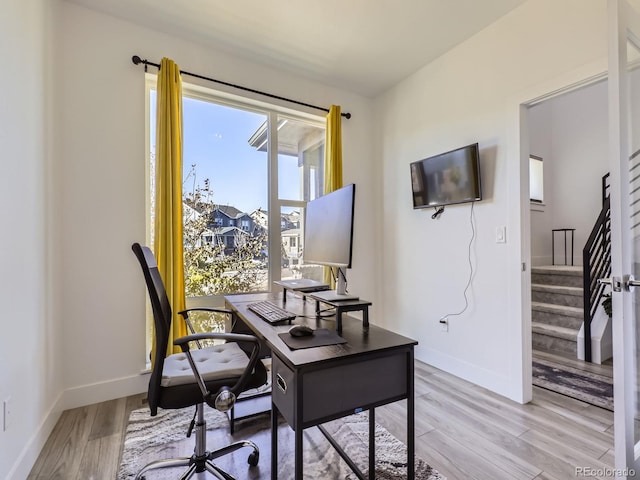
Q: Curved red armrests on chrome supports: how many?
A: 0